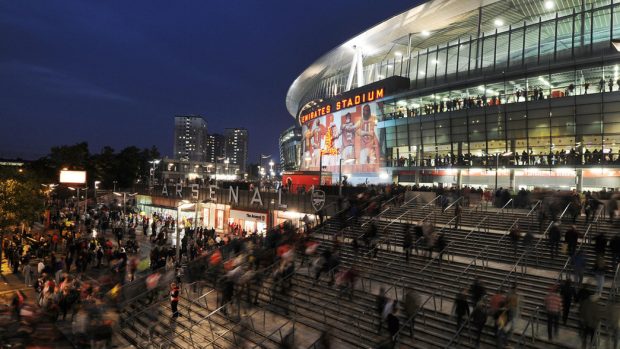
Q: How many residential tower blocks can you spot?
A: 3